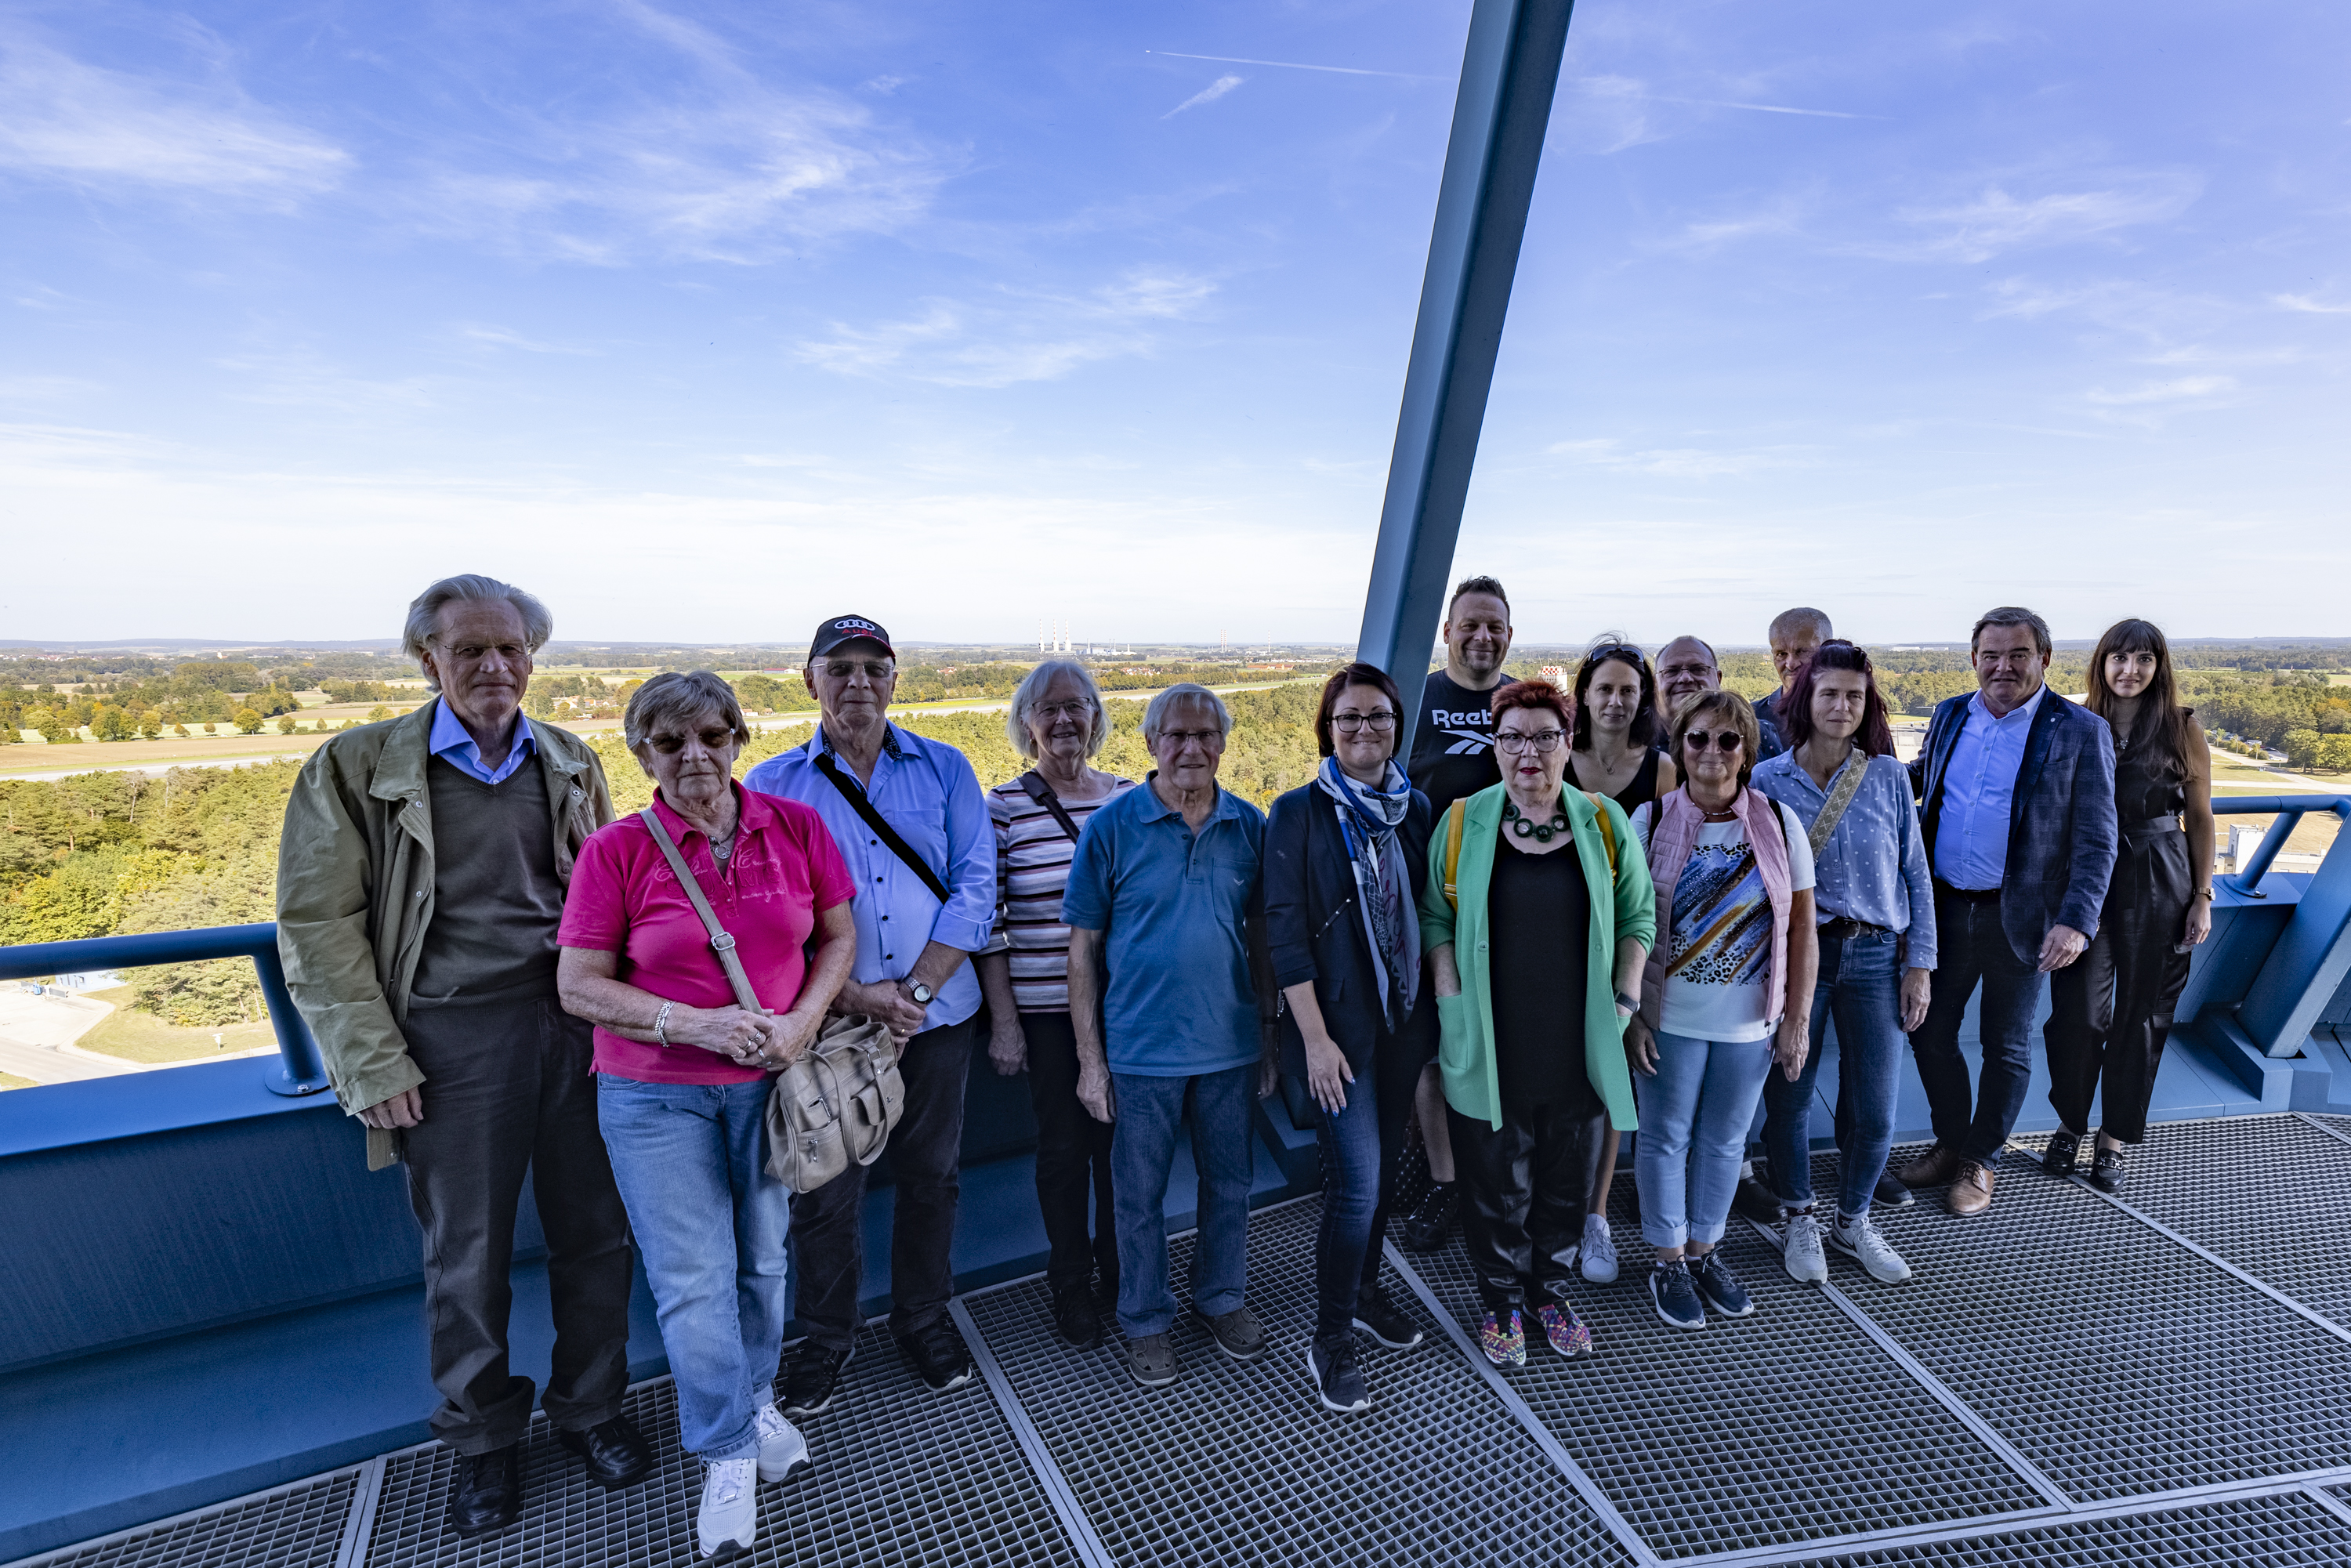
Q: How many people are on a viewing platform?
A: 15